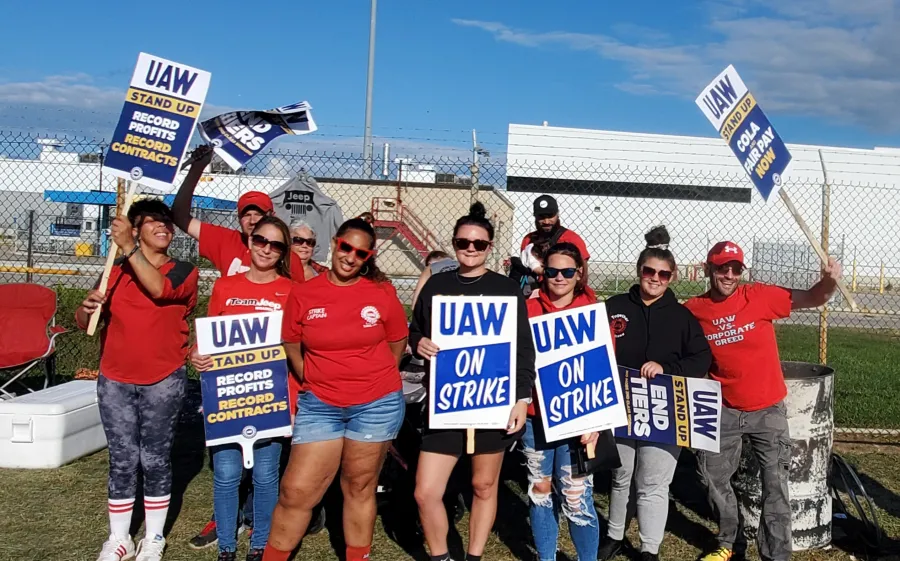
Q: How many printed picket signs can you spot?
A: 7